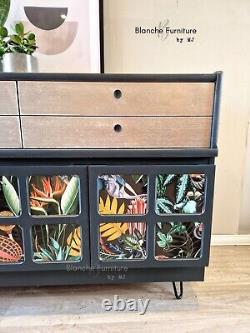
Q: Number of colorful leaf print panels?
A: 8